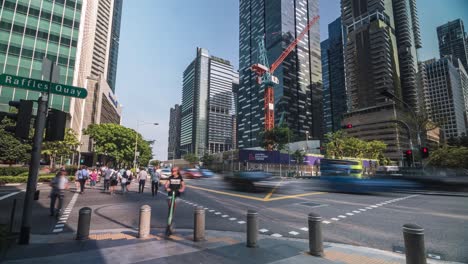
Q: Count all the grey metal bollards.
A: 6